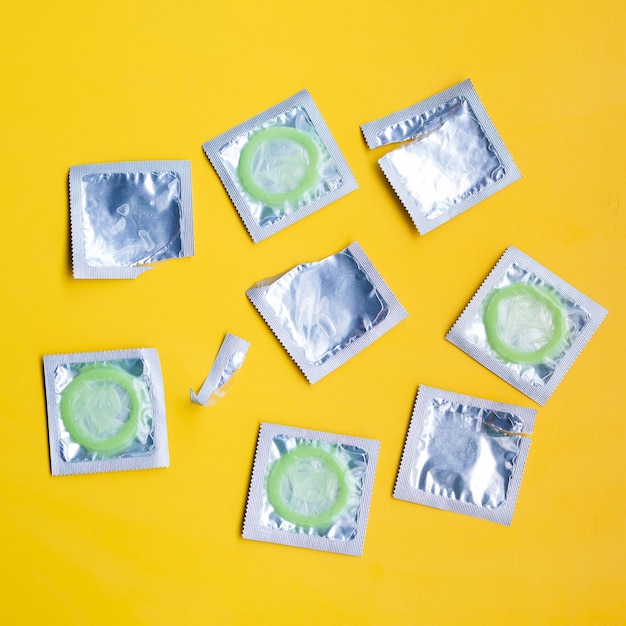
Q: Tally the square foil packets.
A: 8